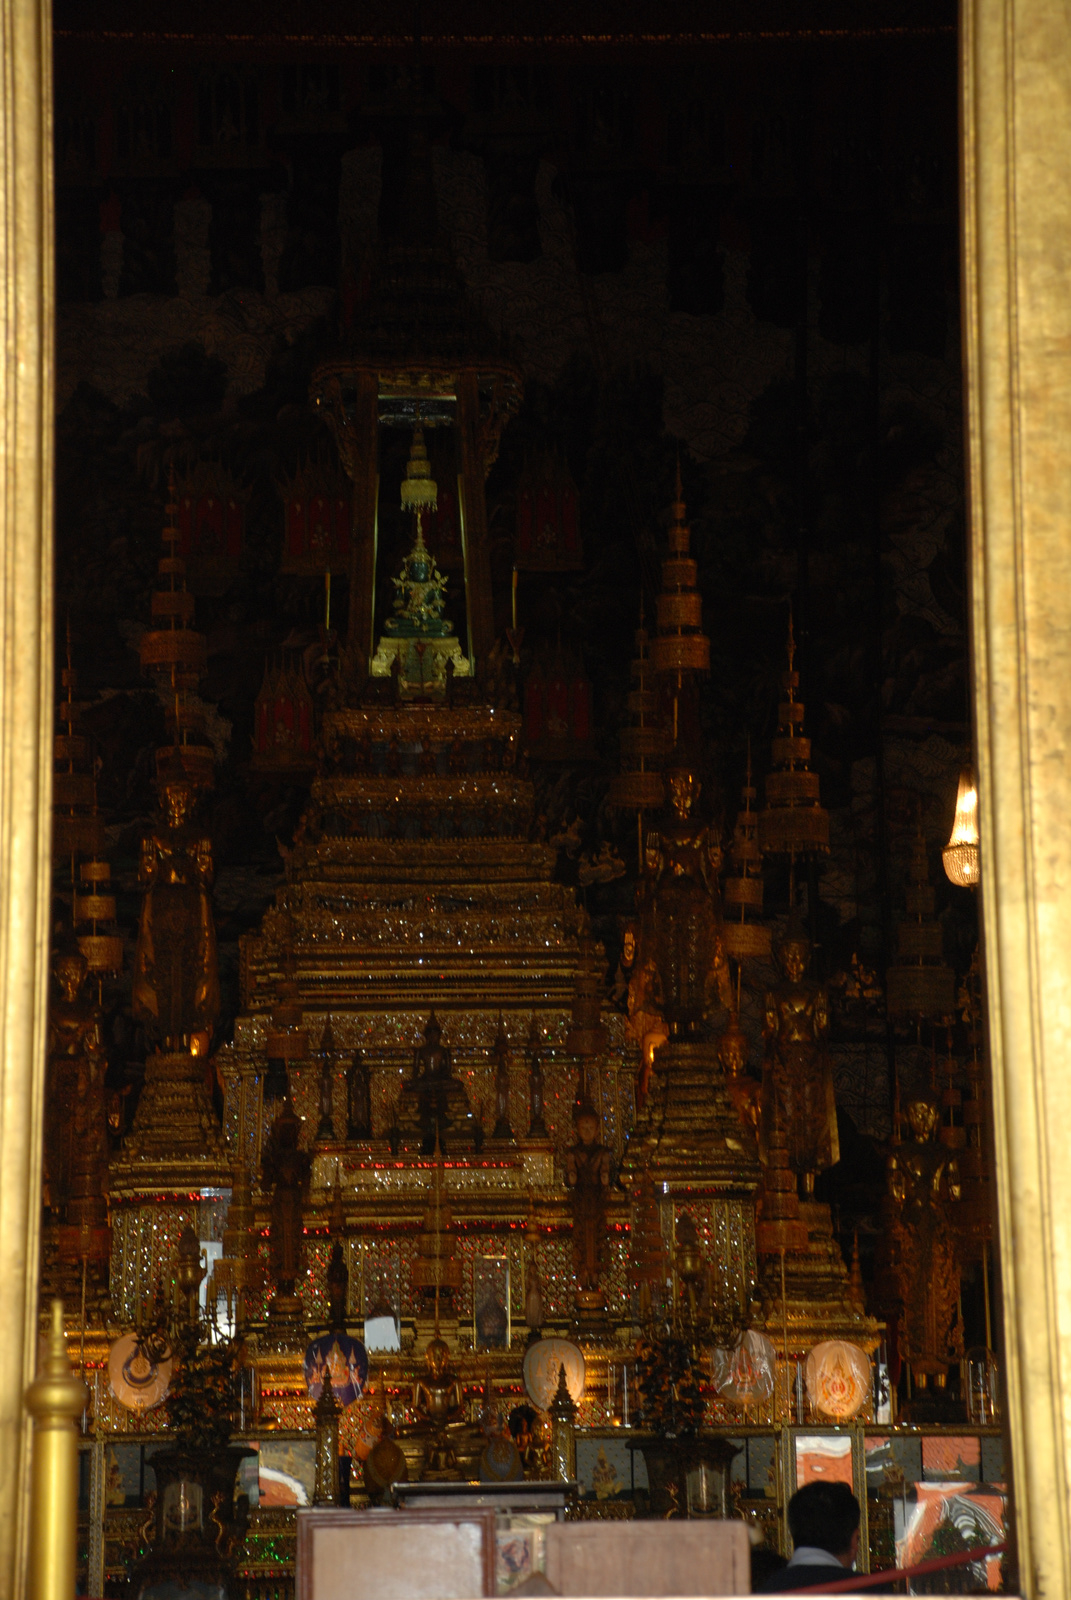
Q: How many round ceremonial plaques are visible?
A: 5